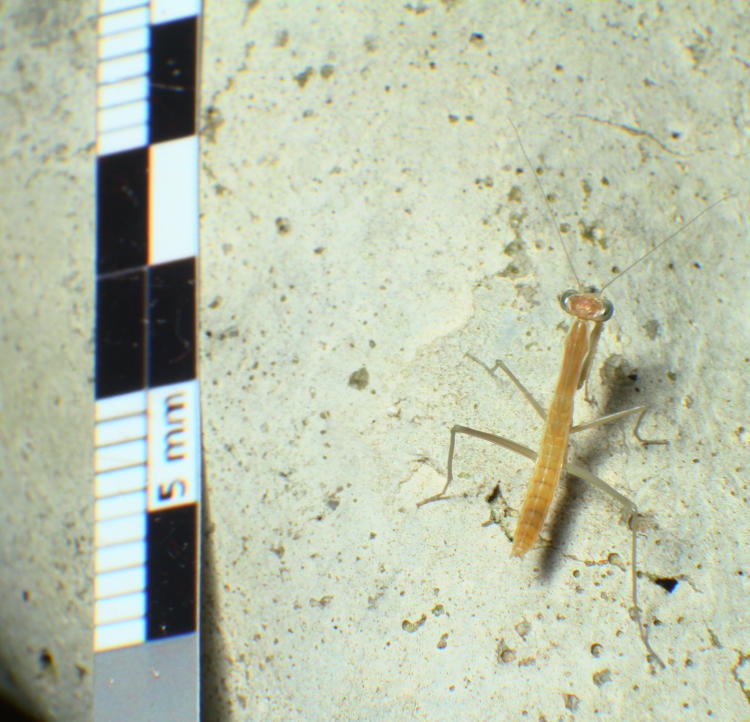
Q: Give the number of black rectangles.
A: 5